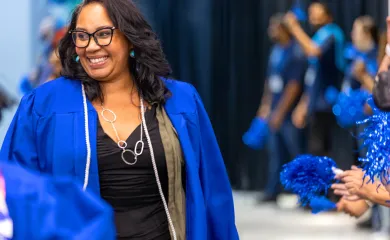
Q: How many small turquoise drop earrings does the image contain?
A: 2